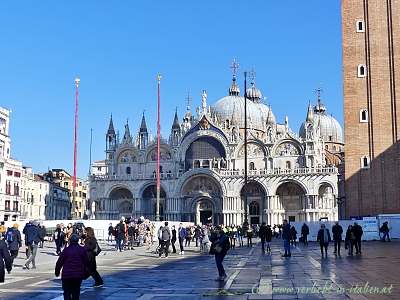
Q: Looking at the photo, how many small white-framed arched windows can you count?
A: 4